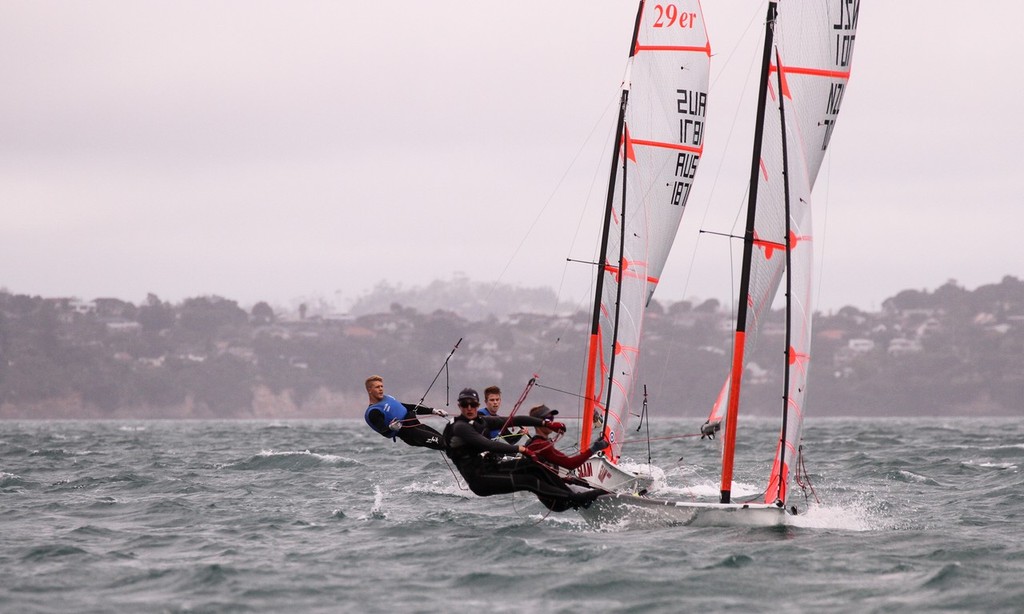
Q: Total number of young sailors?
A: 4